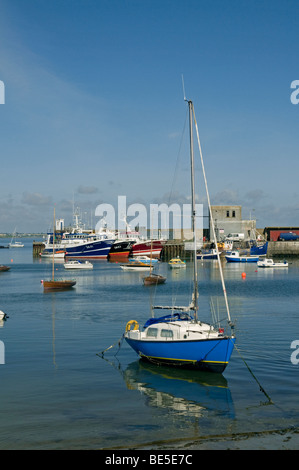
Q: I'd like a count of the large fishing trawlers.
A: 3